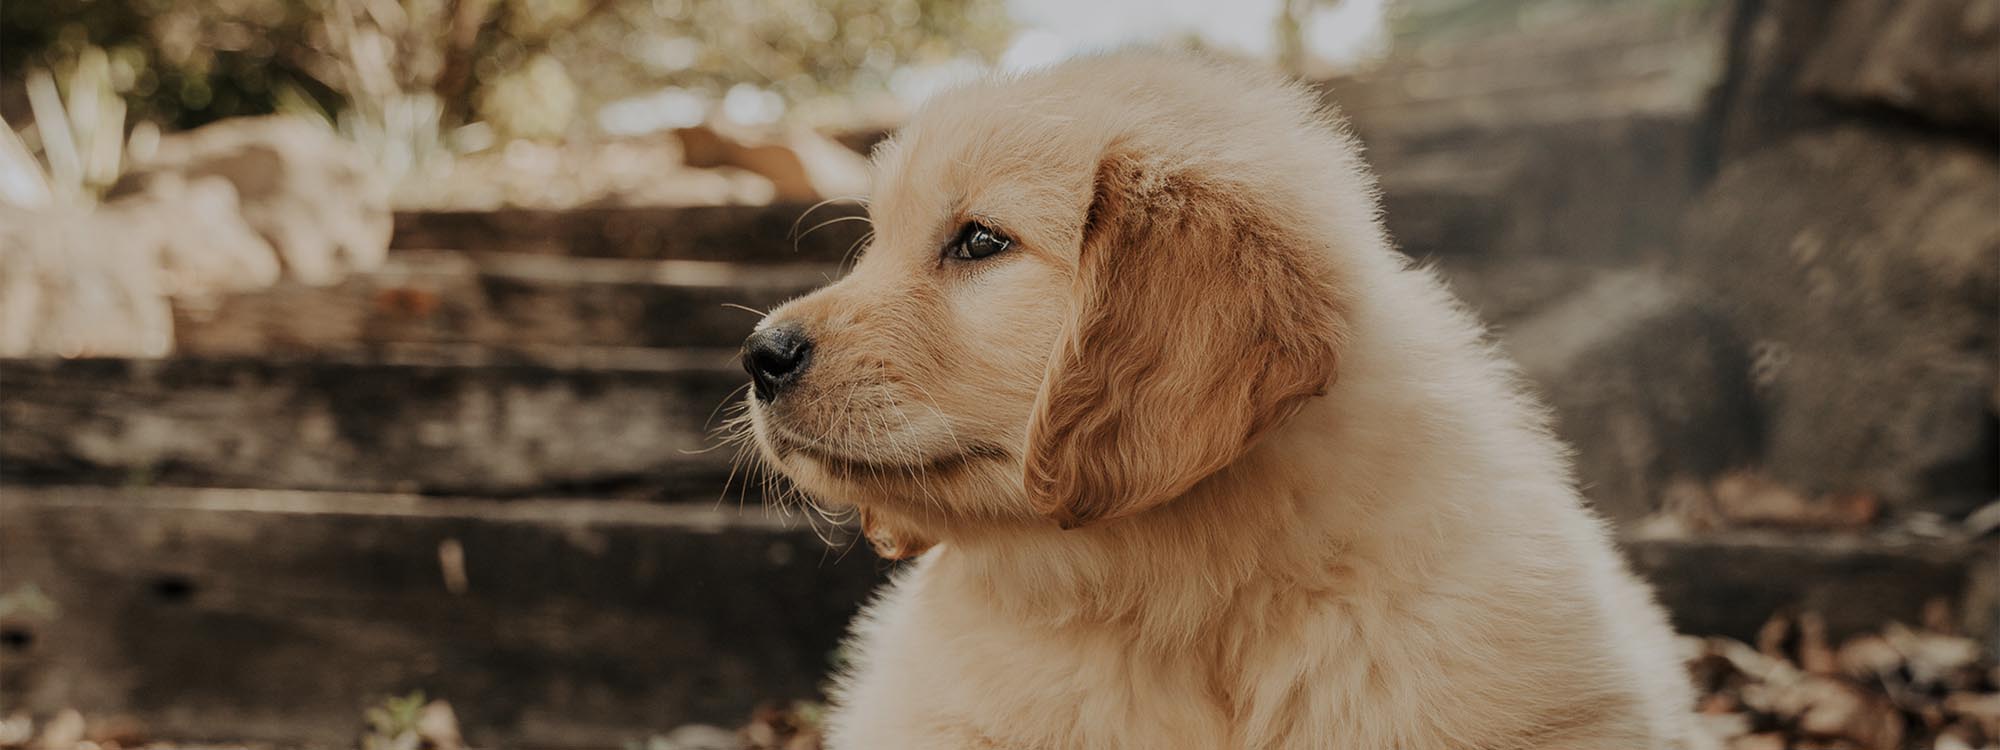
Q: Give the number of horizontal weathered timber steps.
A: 4